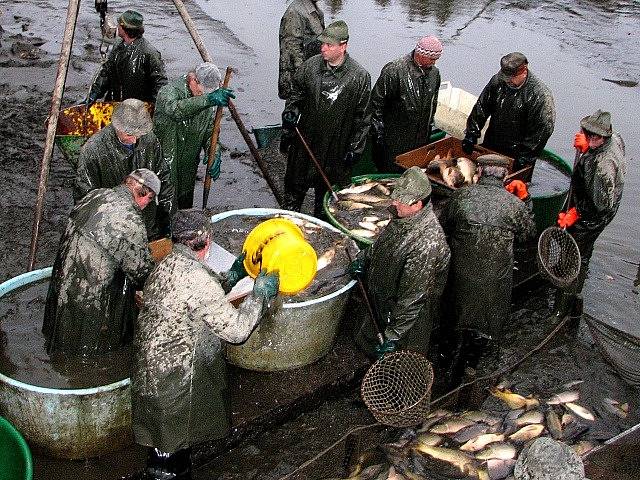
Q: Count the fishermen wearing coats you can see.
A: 12